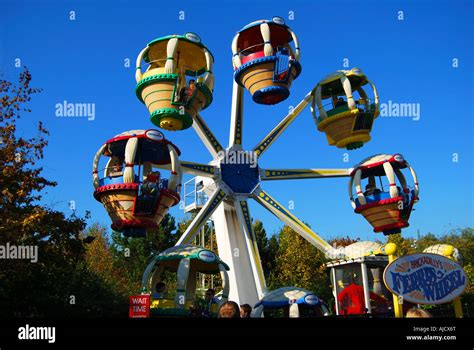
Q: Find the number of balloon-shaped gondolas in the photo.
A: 8